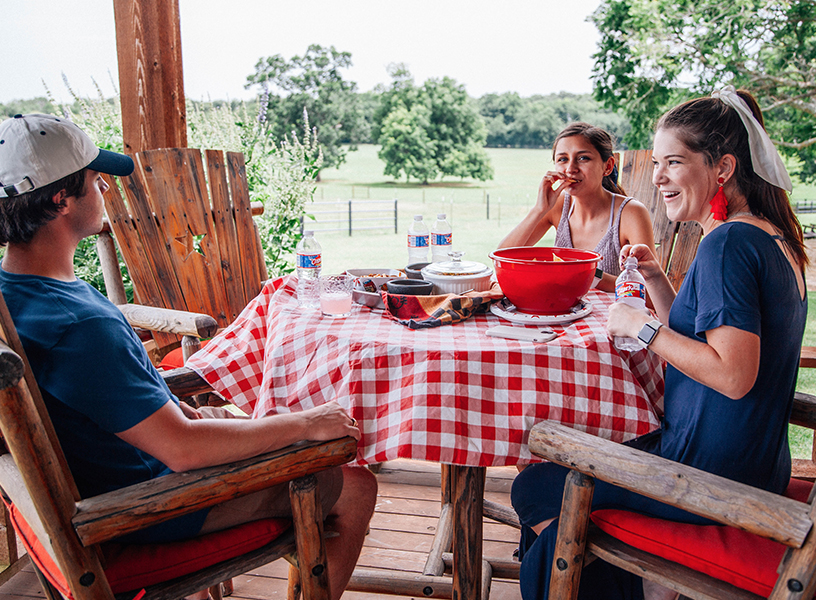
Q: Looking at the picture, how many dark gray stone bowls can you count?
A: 2